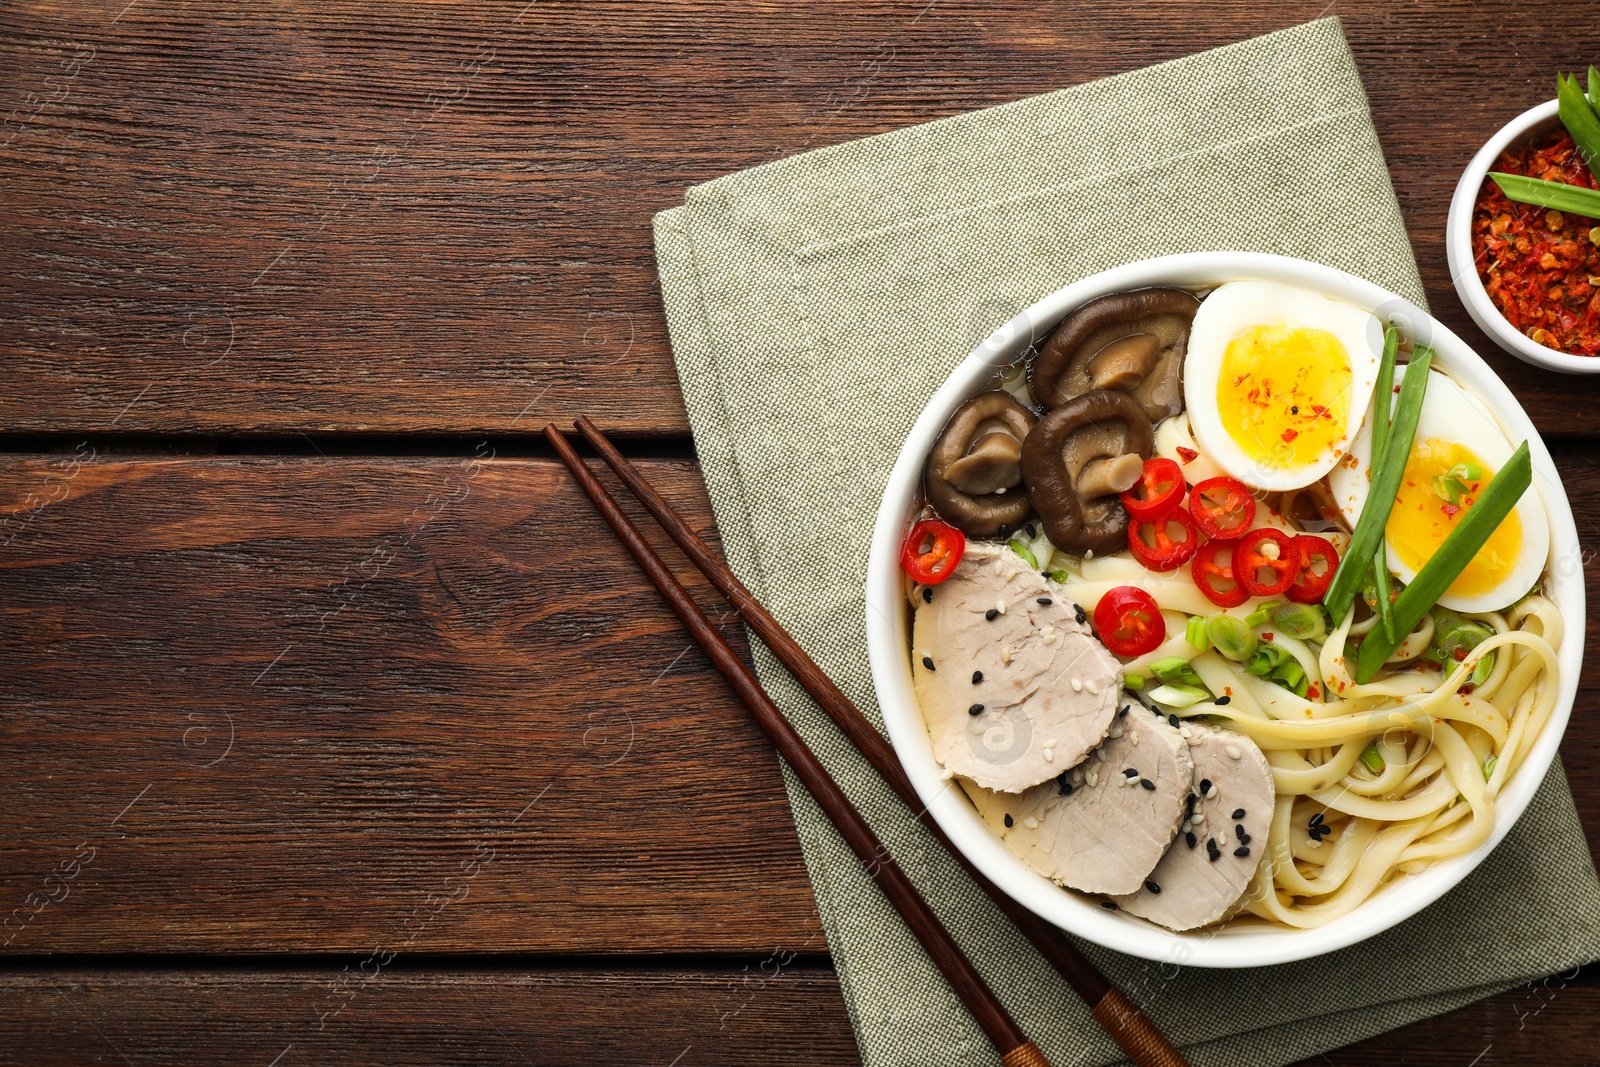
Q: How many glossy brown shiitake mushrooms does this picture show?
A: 3